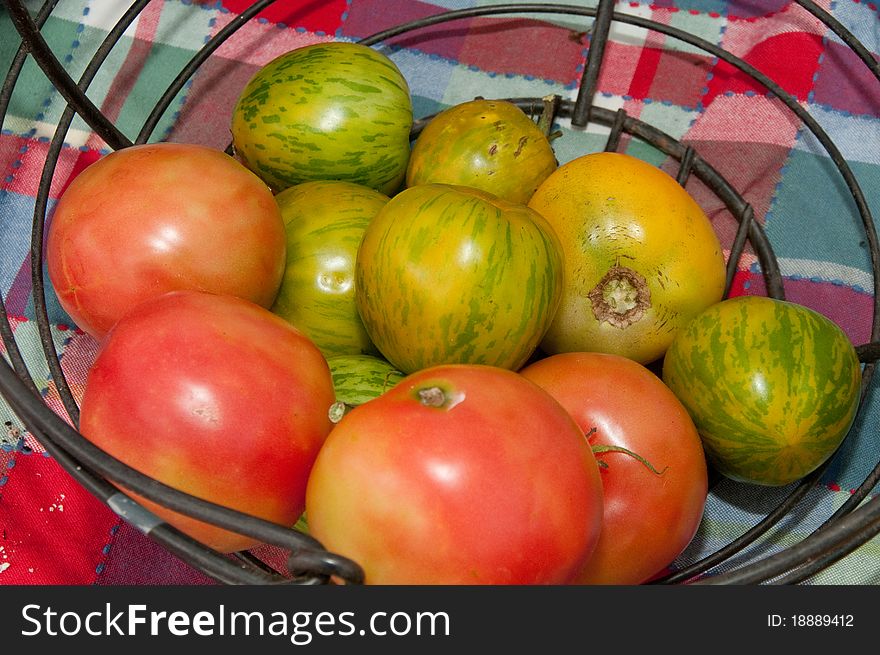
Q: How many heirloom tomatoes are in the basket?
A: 11